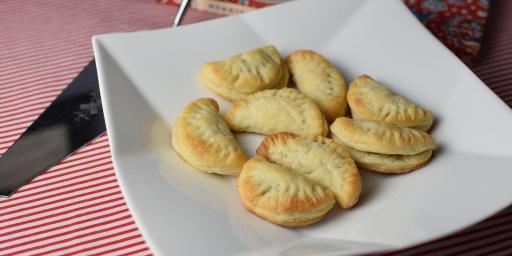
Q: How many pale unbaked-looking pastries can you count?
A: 0